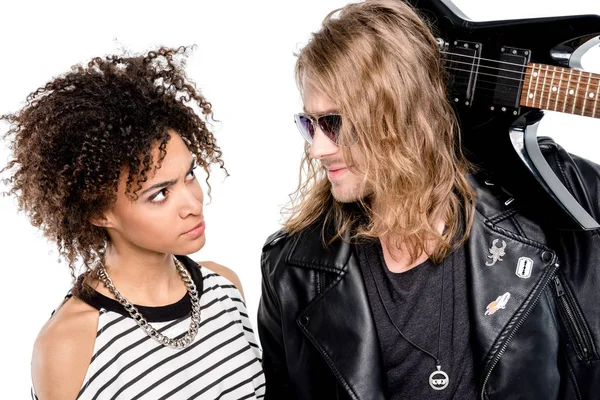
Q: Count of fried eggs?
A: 0